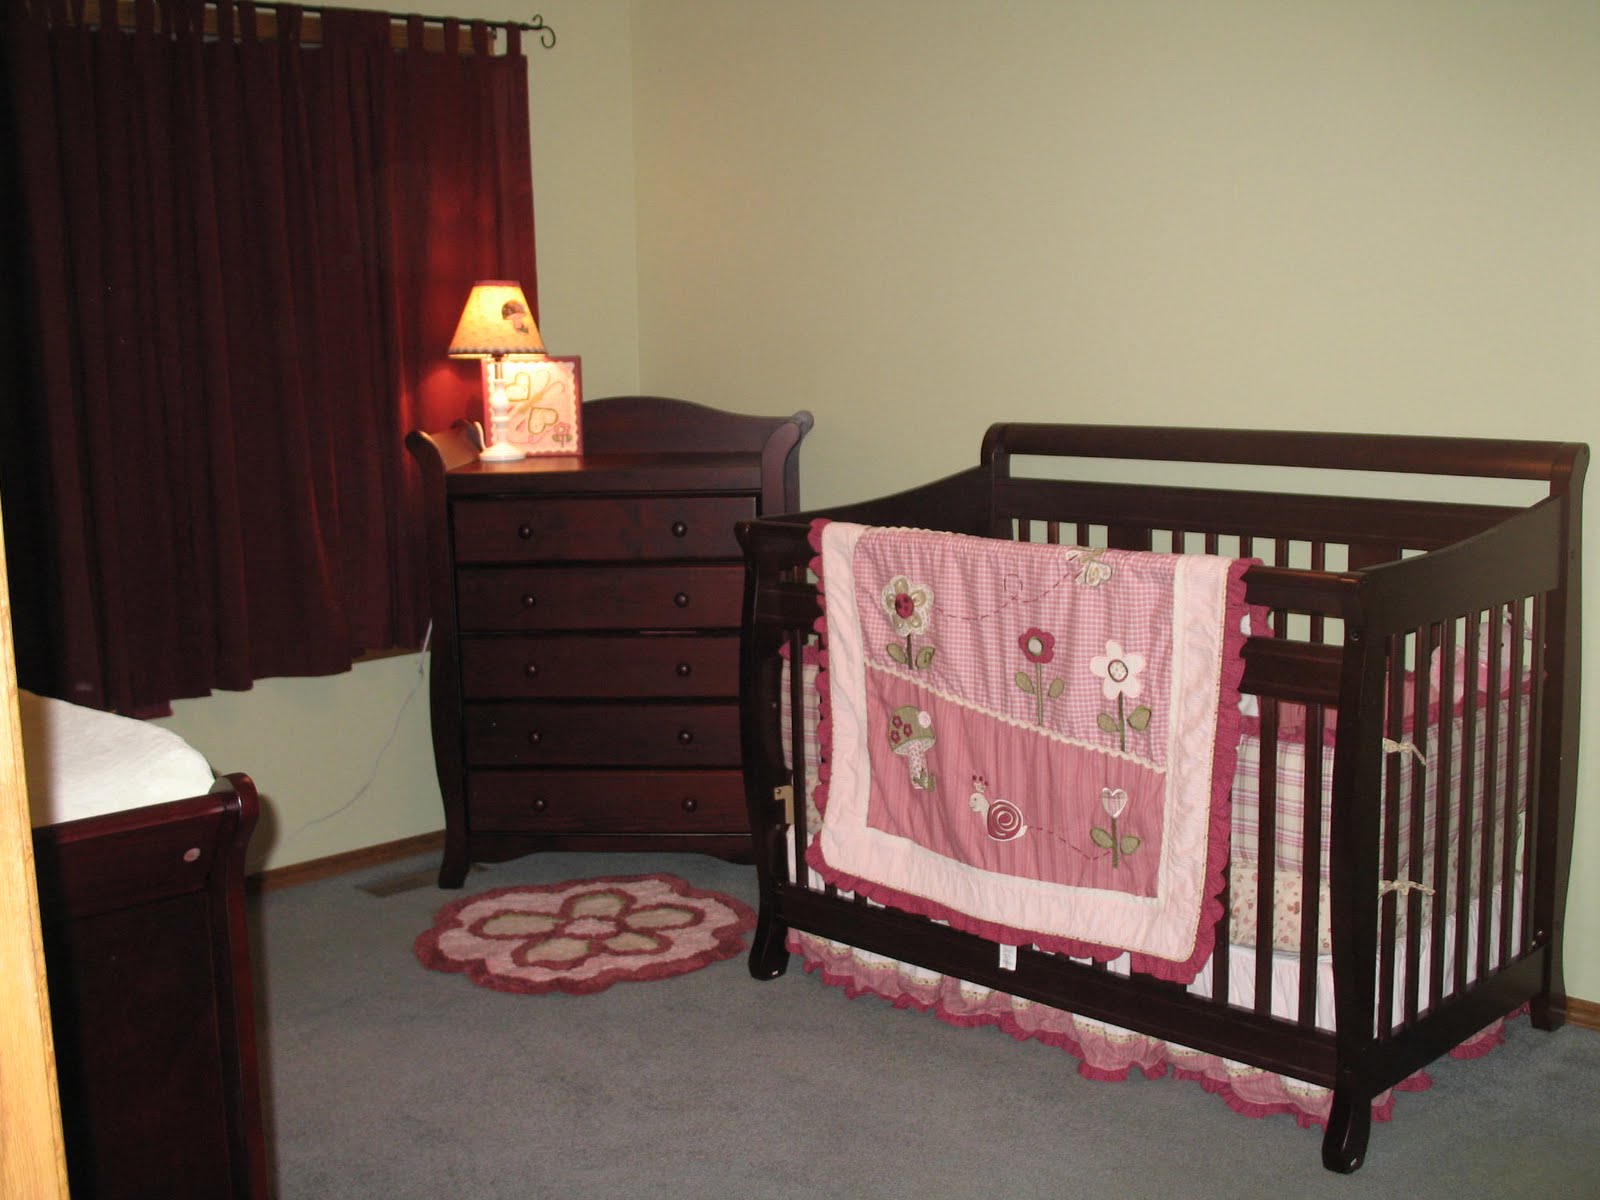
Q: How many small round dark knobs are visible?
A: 10